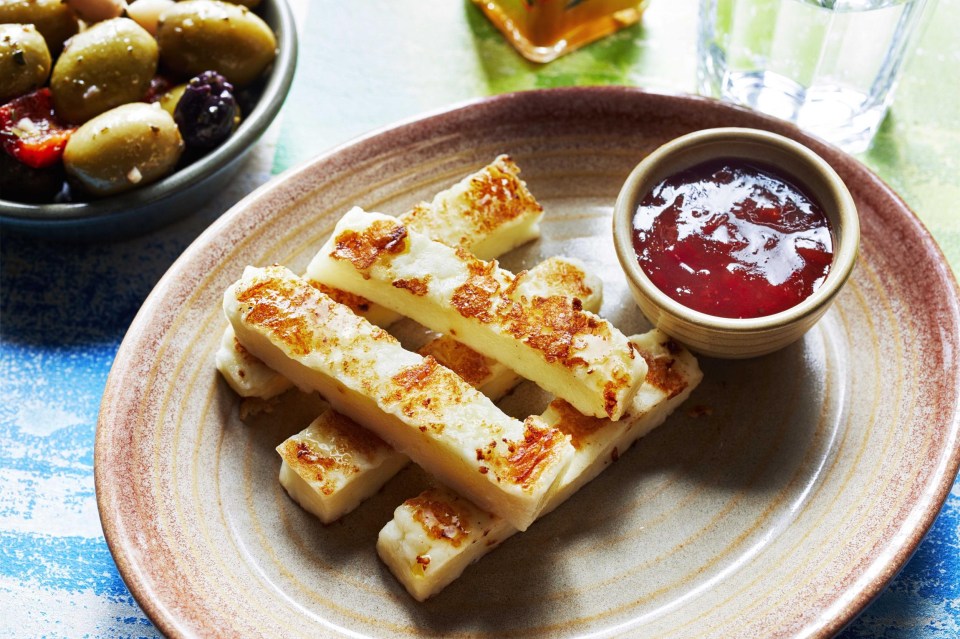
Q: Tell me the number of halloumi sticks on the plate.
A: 5